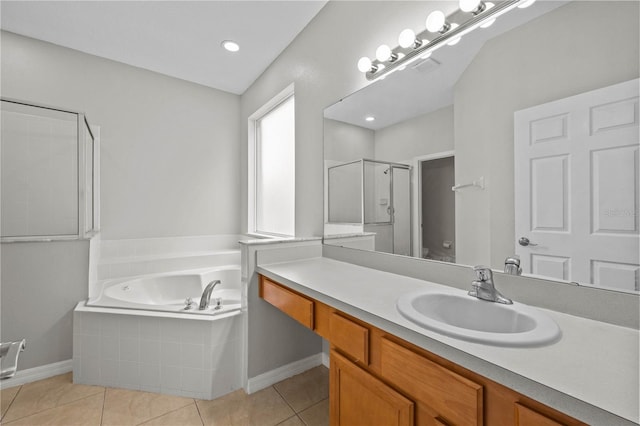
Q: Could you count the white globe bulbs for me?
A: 5